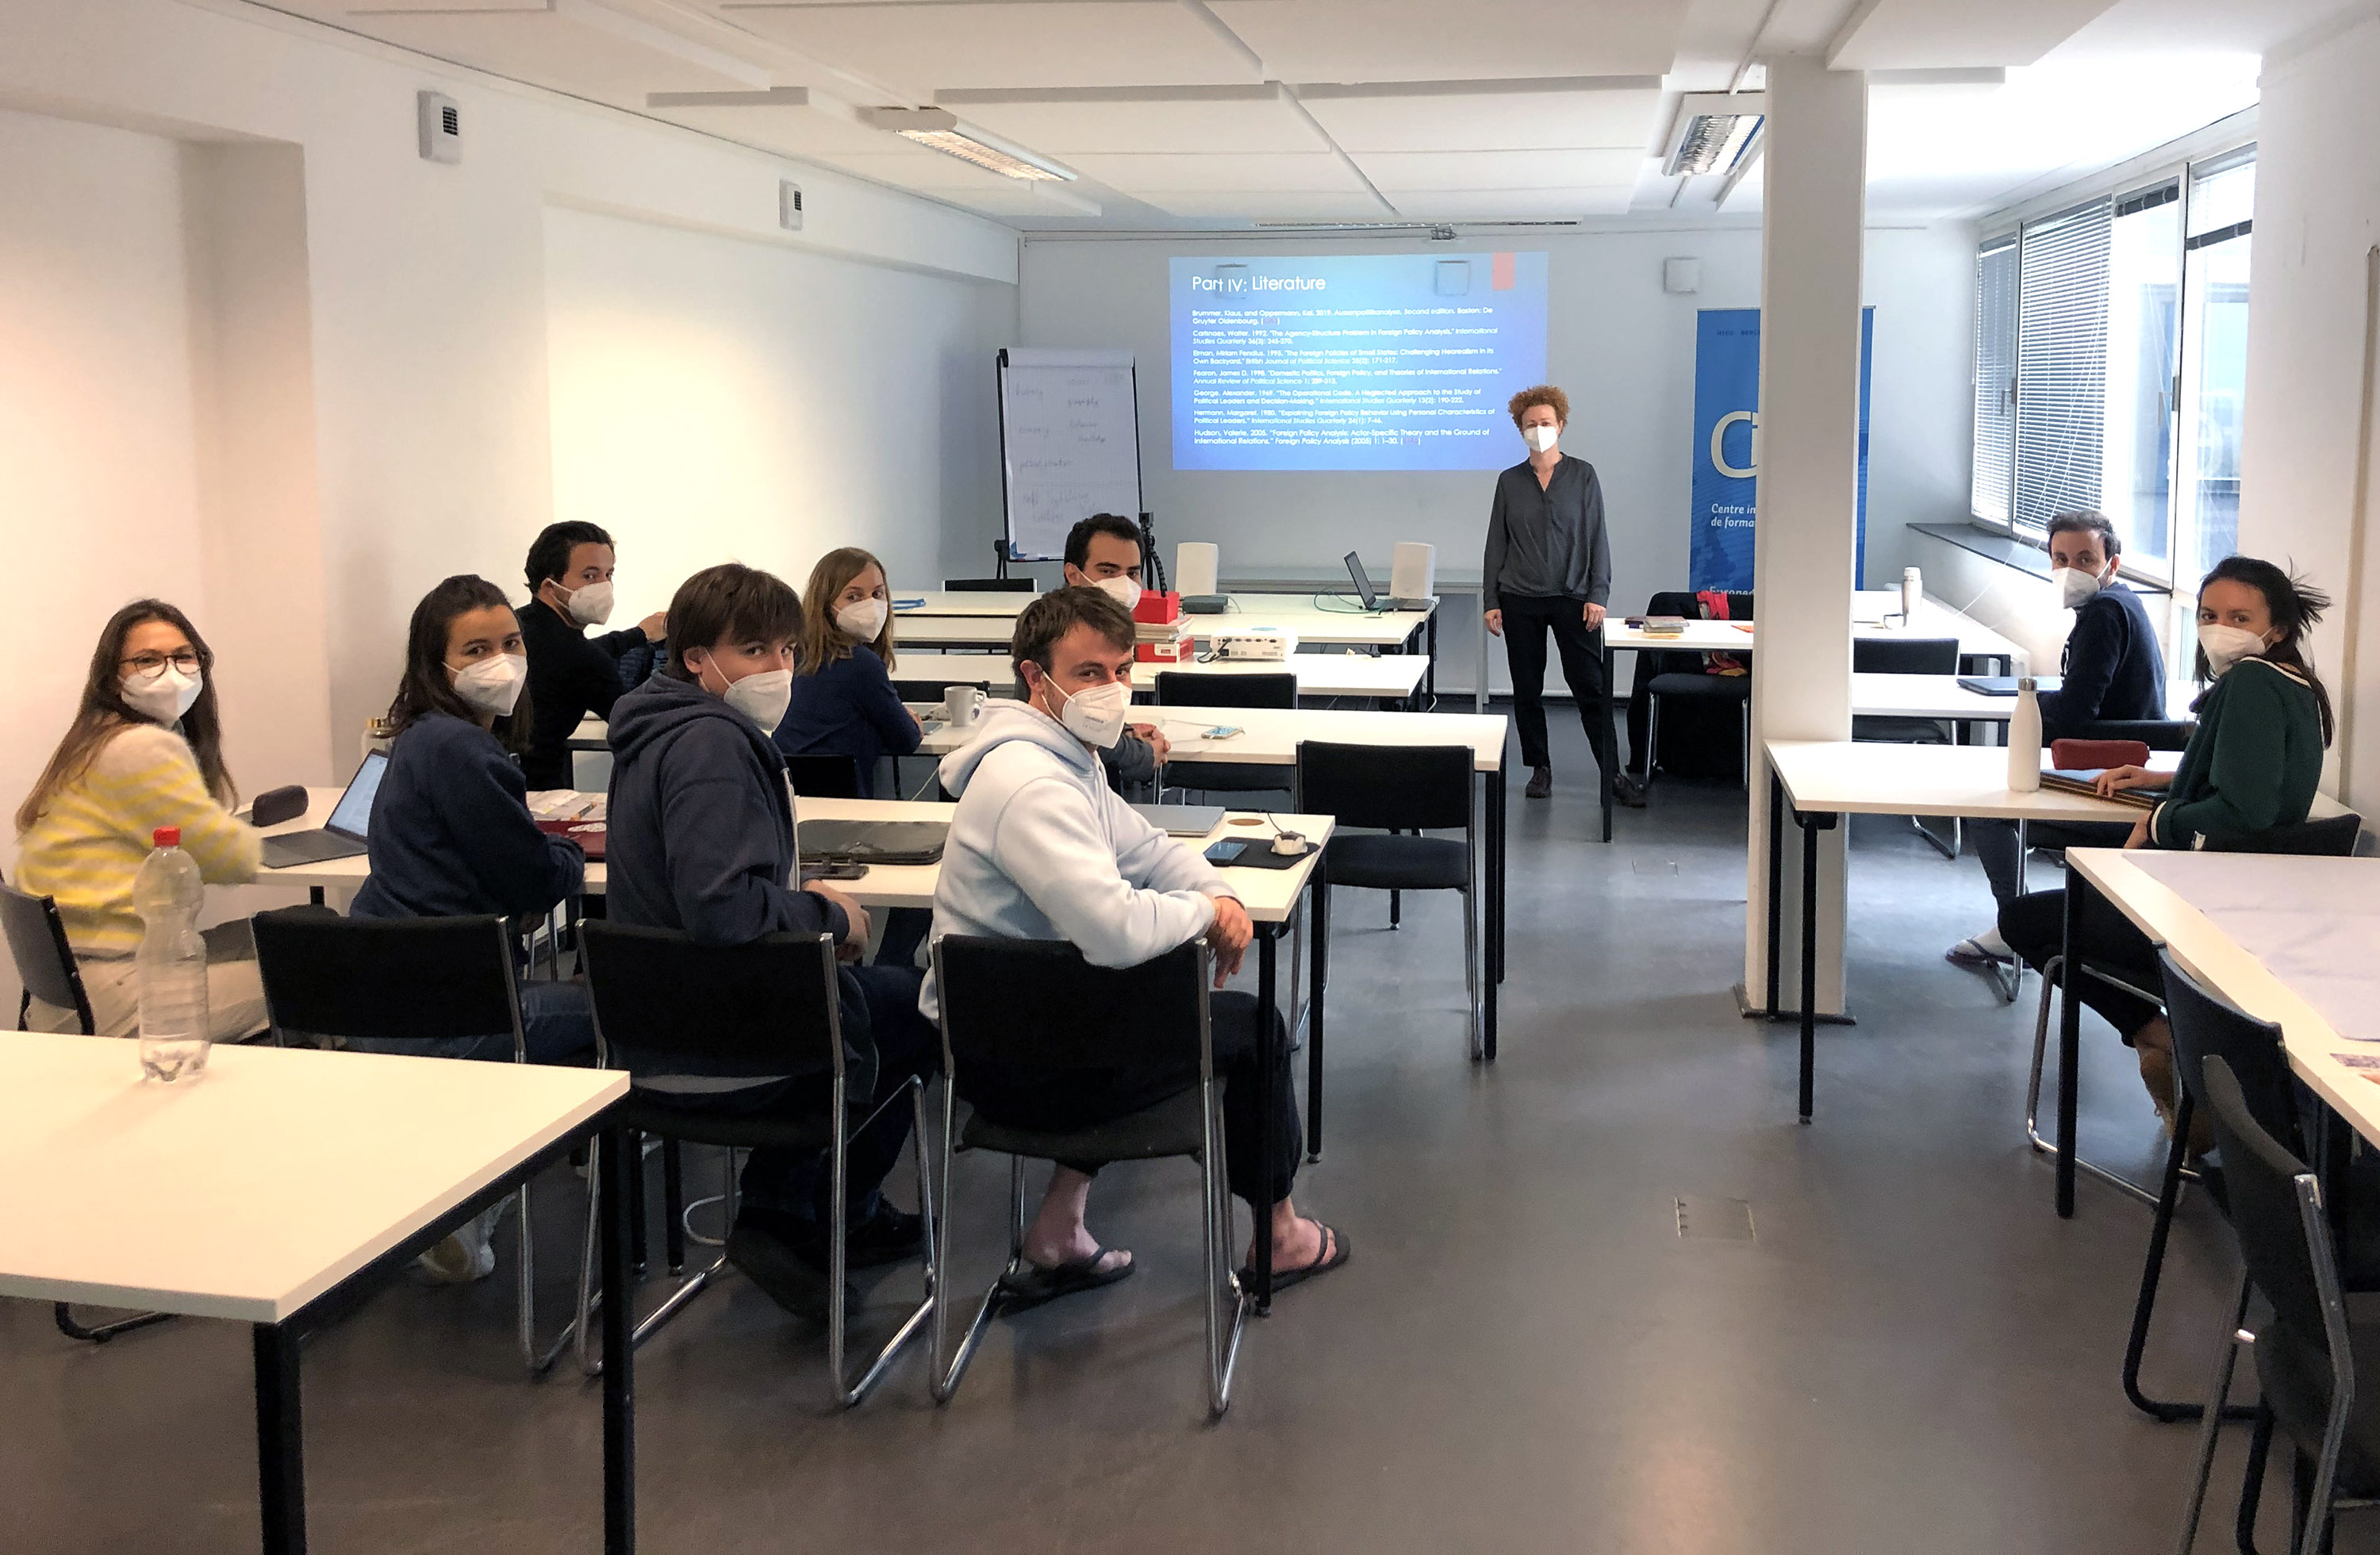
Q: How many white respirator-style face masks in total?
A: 10